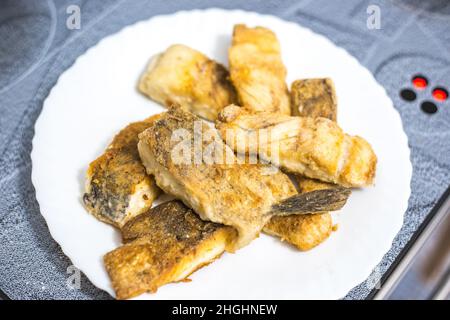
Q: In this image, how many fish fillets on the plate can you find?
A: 8